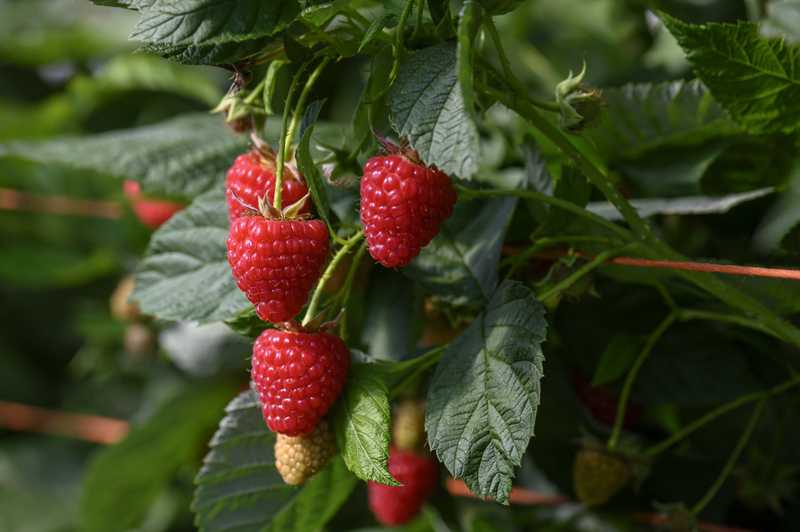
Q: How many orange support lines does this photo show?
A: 2